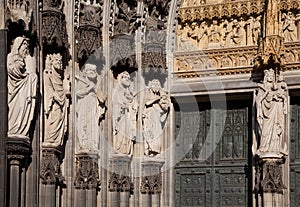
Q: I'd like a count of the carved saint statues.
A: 6